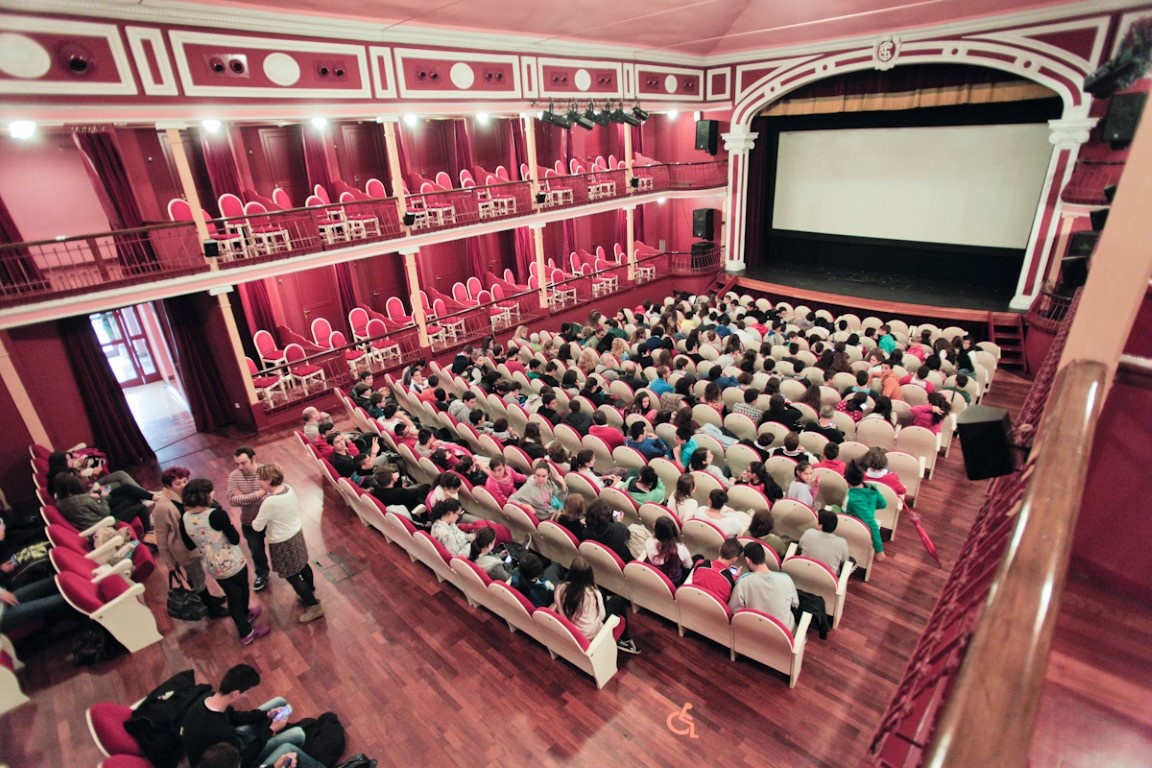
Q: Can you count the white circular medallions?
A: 5